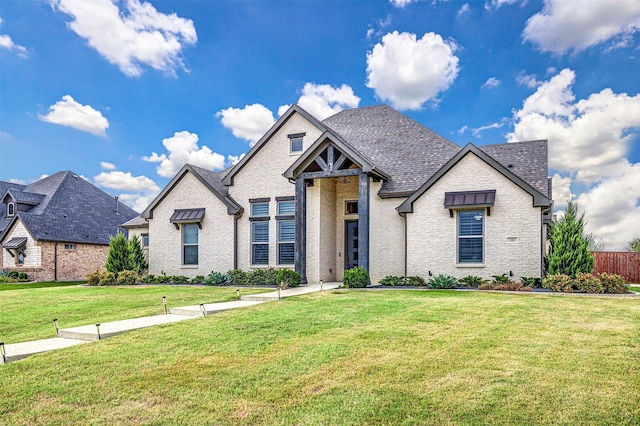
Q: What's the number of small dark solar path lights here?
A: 8